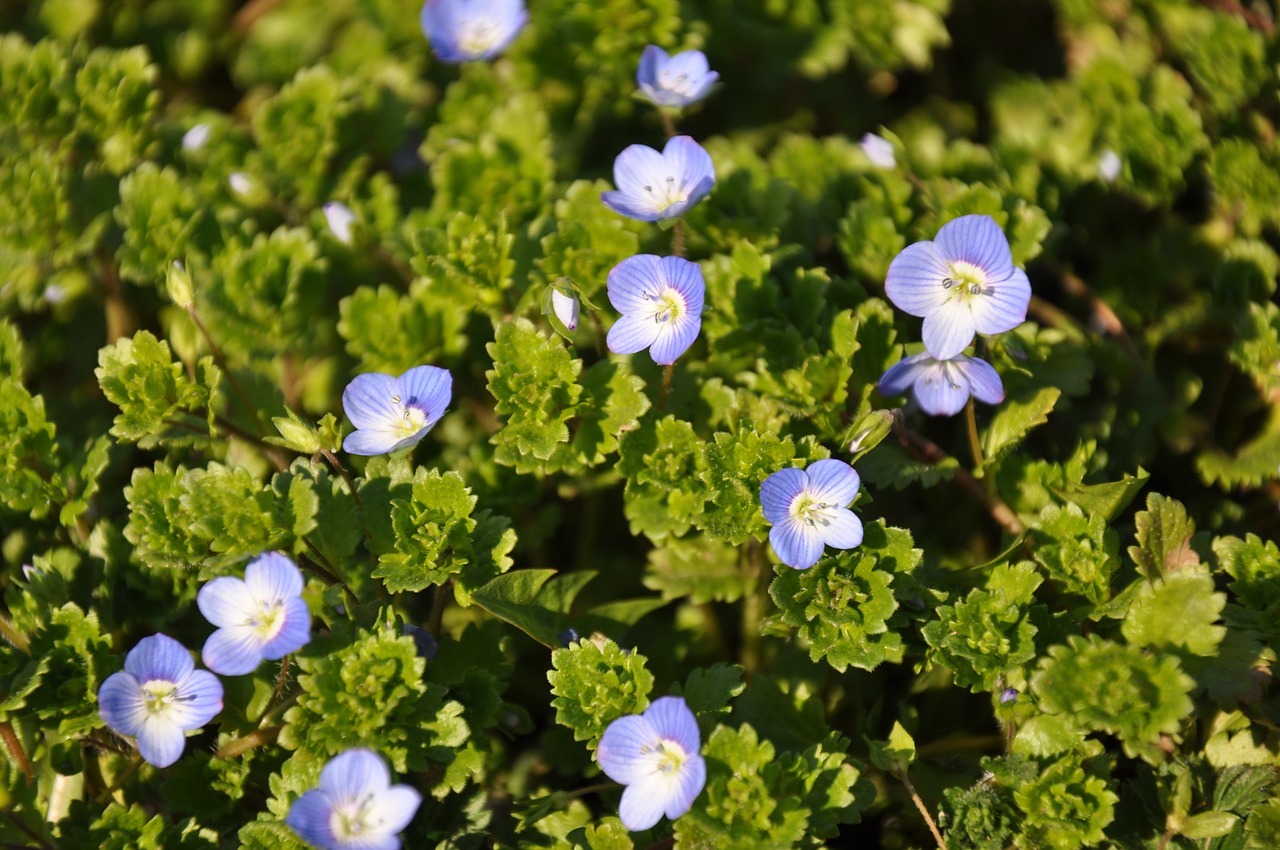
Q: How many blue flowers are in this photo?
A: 12